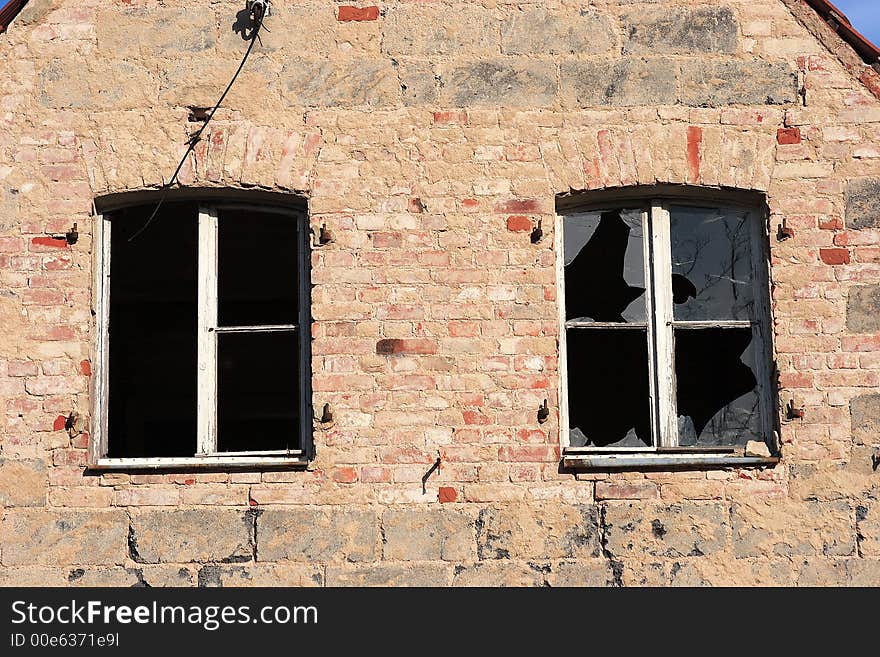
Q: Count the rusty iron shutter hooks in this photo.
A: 8